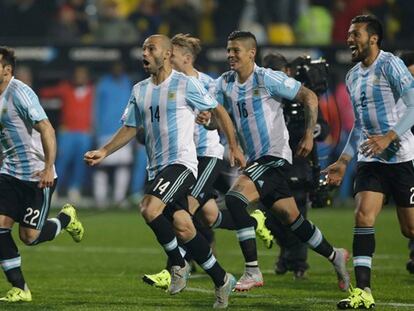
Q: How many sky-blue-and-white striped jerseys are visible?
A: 5